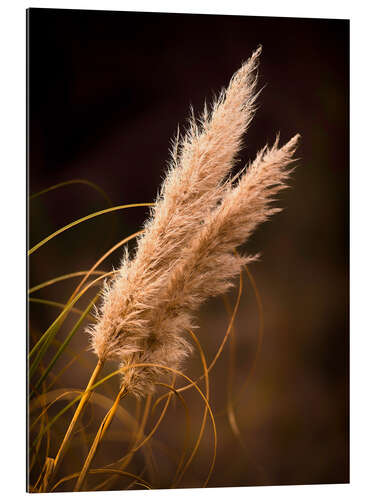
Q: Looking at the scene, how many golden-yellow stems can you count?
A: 2